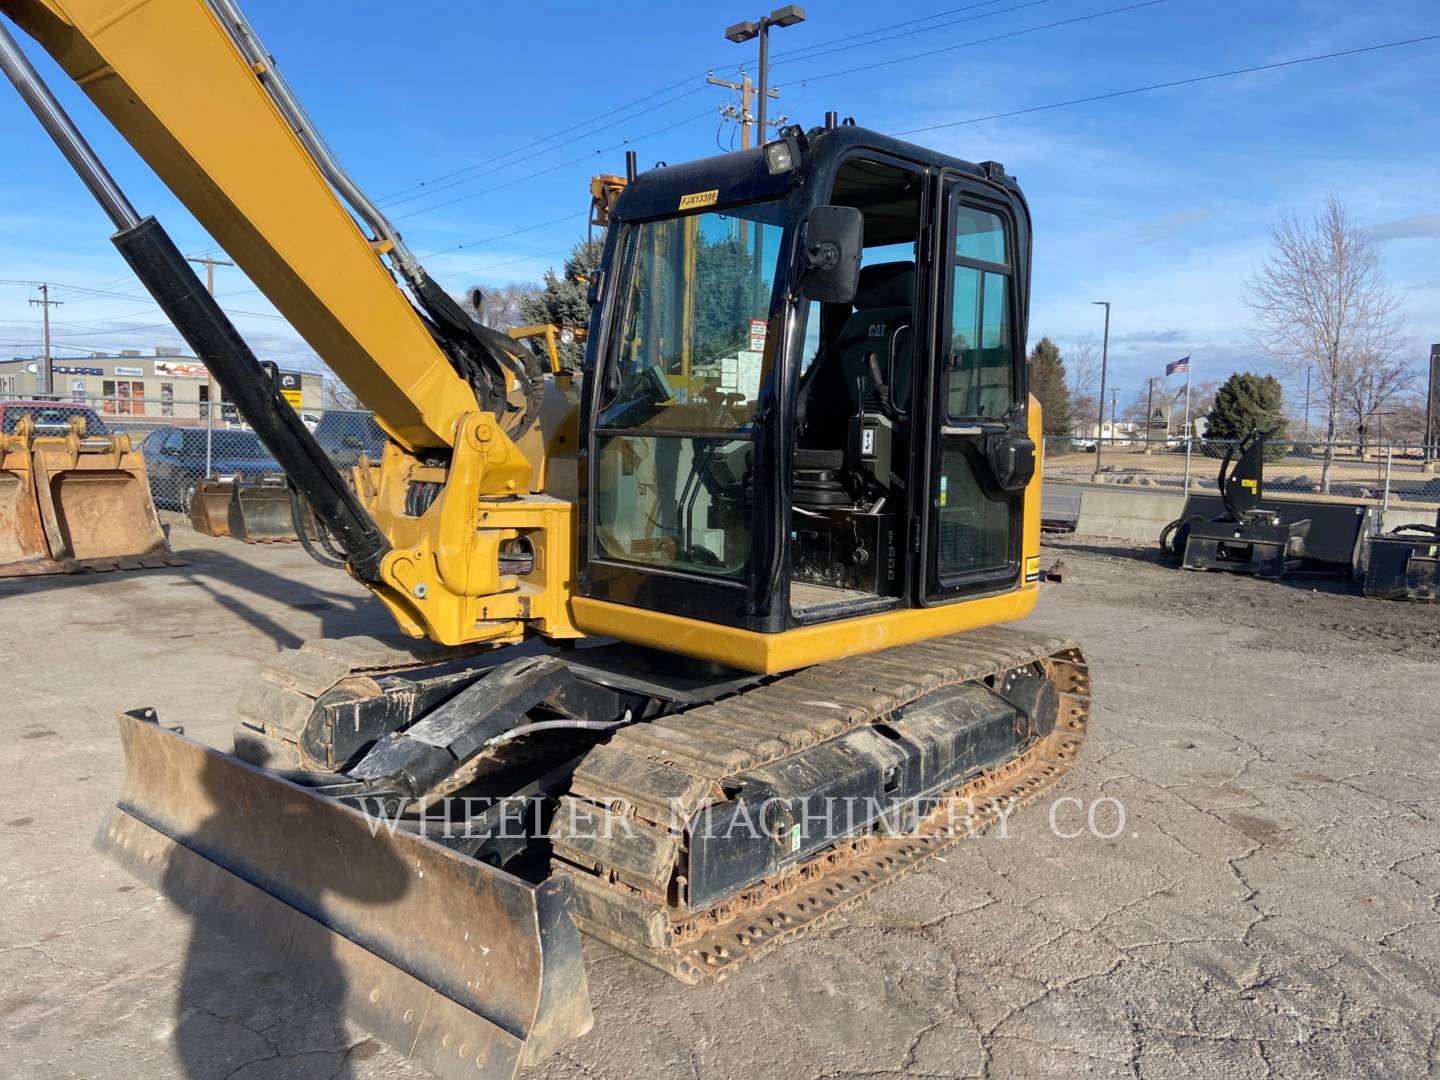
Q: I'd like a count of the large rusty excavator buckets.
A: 2